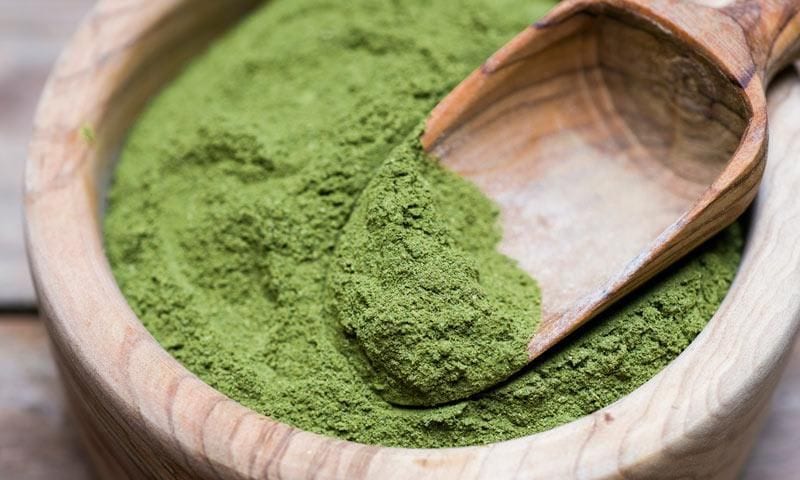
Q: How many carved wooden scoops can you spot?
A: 1